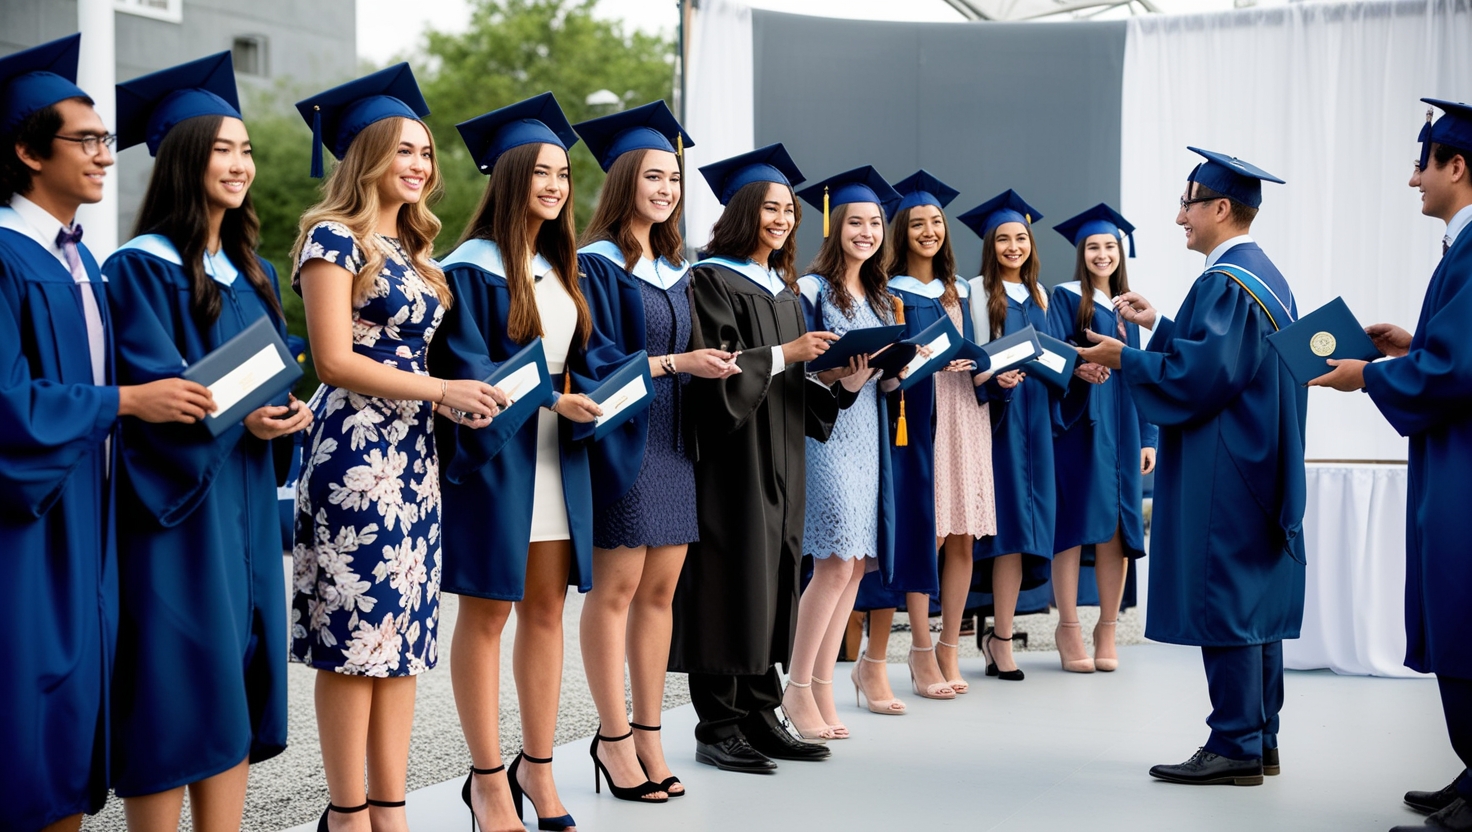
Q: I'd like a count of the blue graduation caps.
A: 12